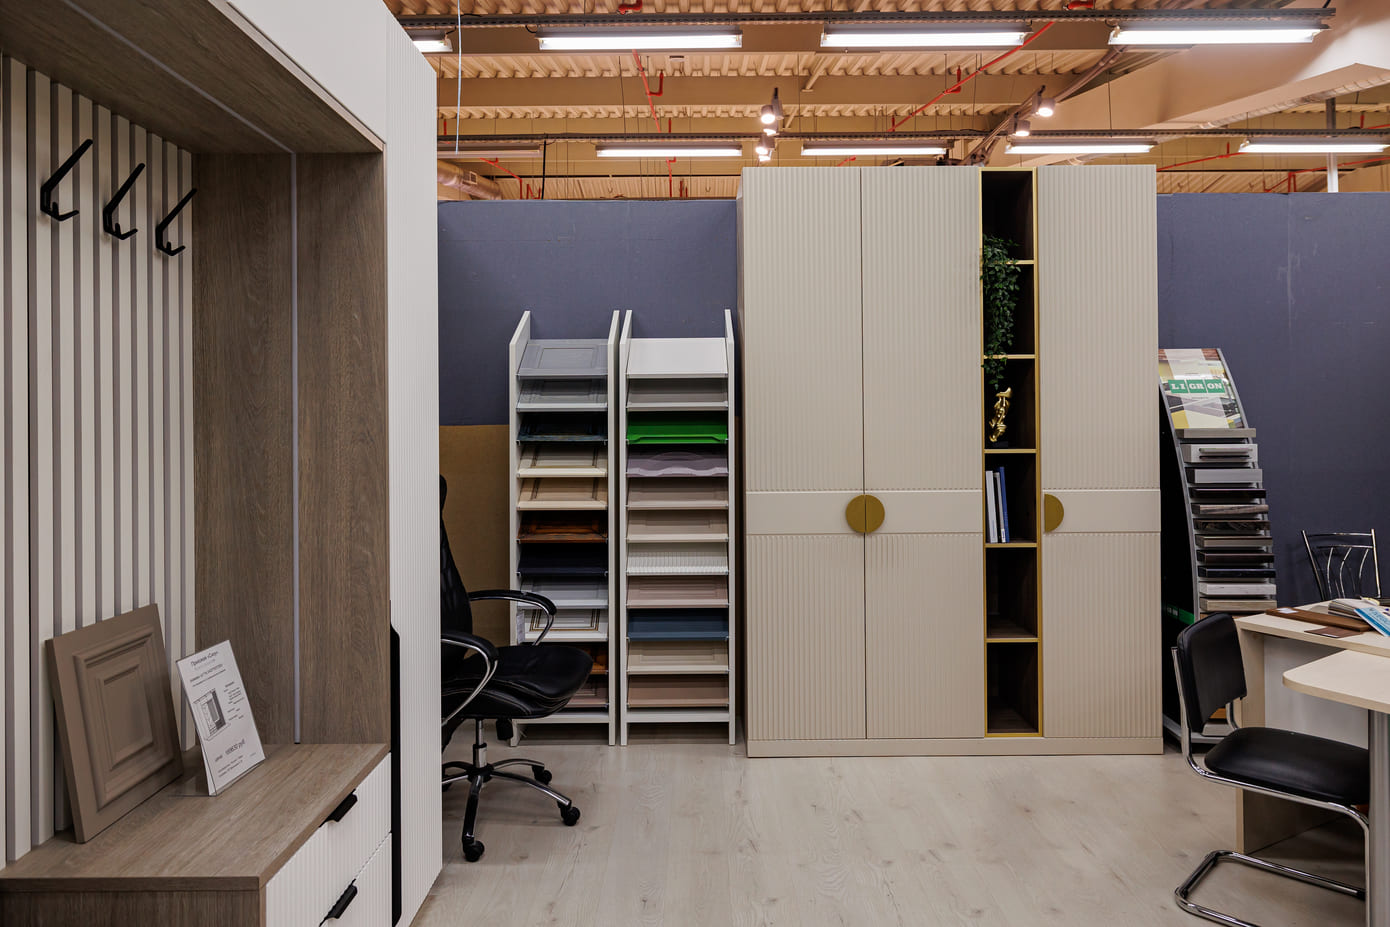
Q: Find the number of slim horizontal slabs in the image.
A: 11